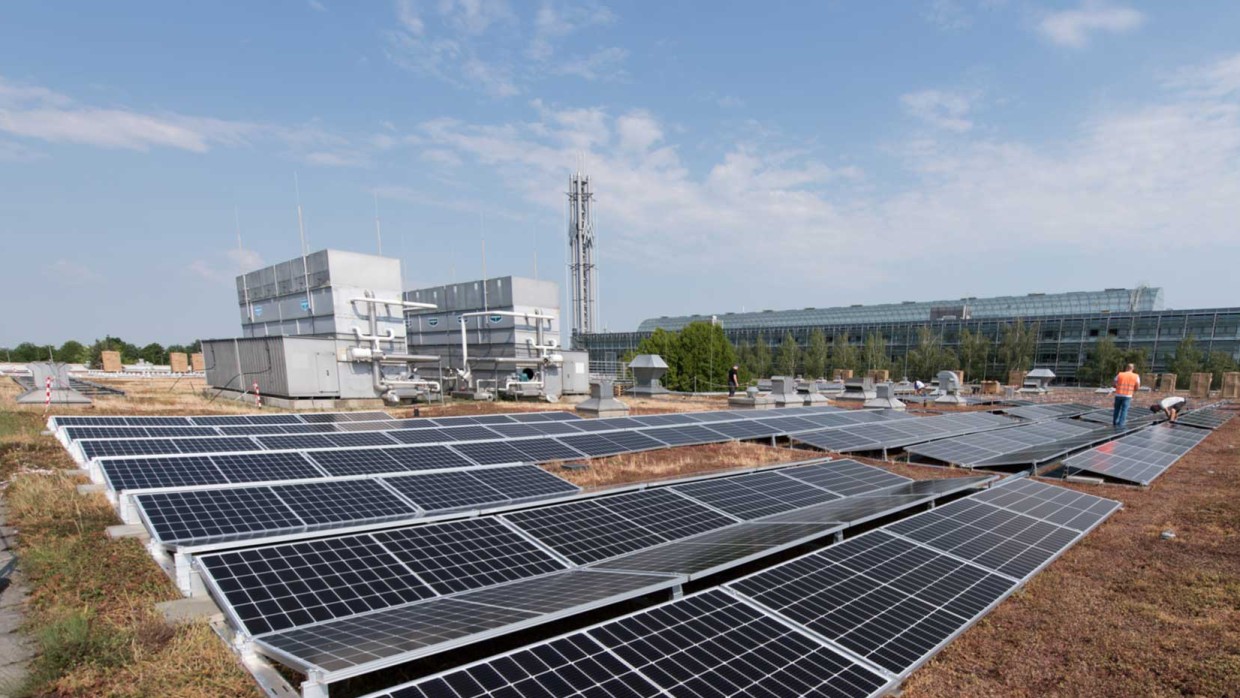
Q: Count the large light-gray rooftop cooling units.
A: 2